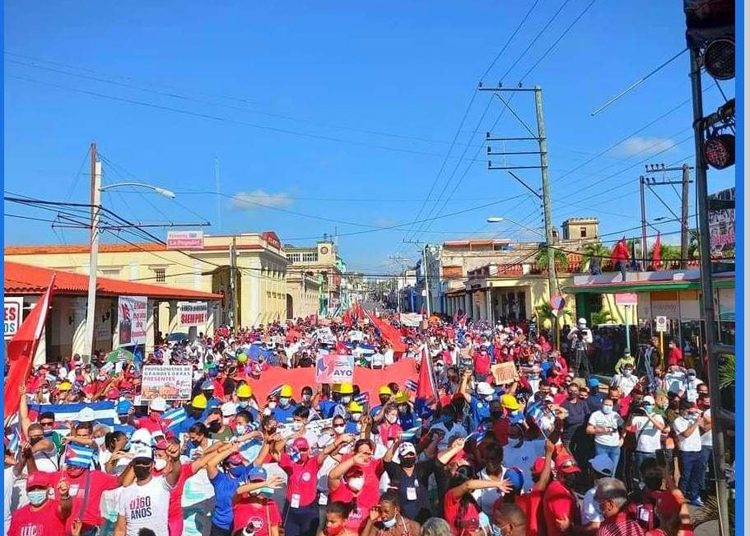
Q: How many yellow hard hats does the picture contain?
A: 9